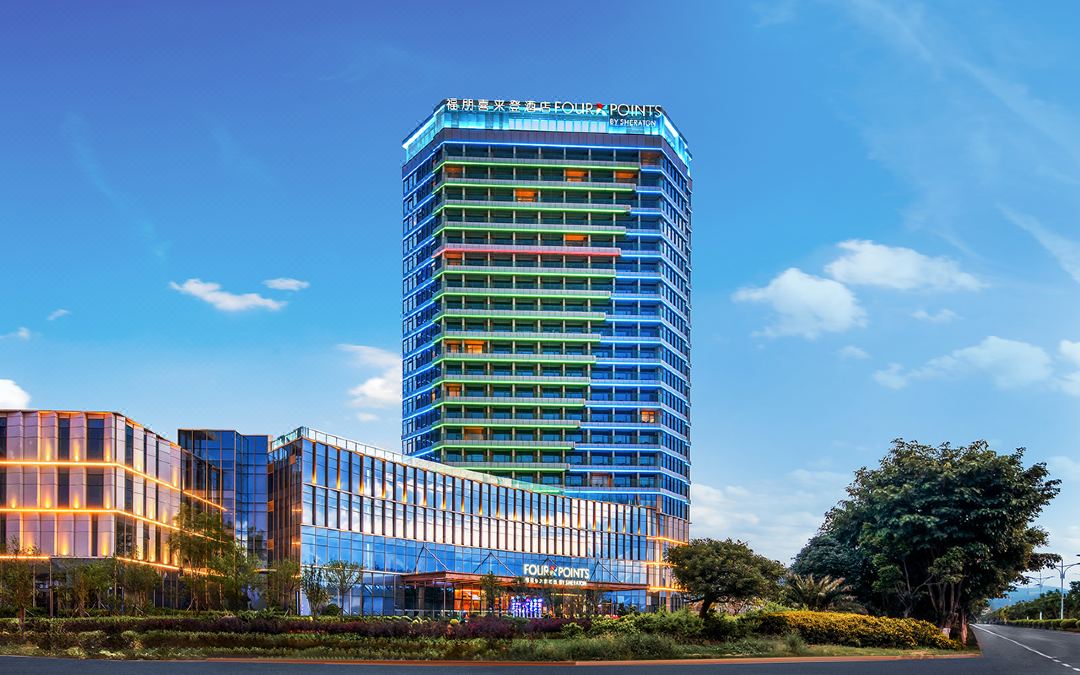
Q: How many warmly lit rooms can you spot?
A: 13